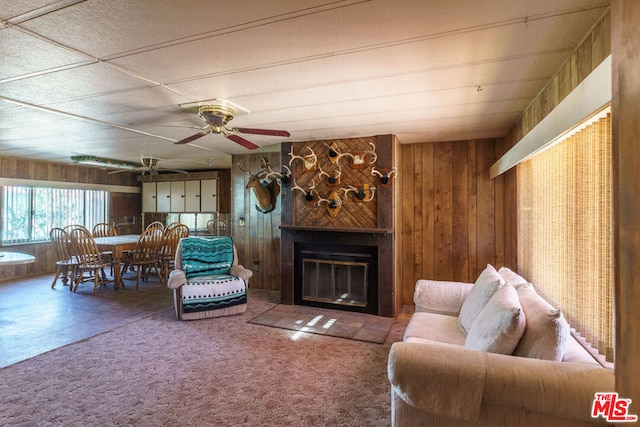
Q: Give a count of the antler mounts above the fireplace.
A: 9